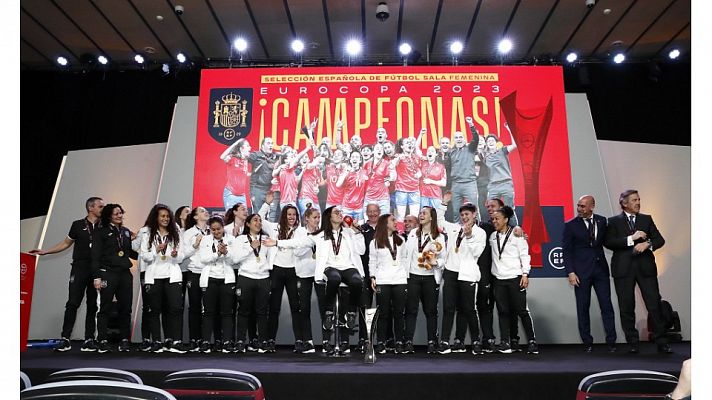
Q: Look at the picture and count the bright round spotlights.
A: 13